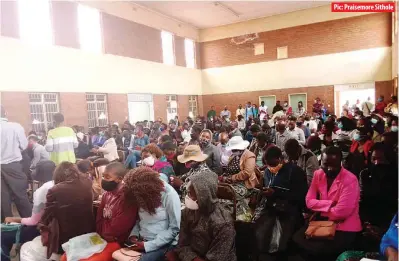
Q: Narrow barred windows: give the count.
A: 4